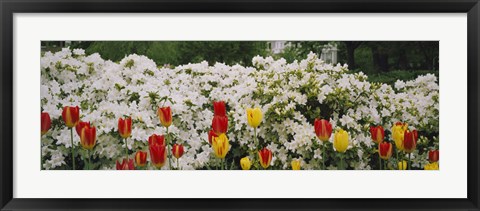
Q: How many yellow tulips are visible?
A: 8